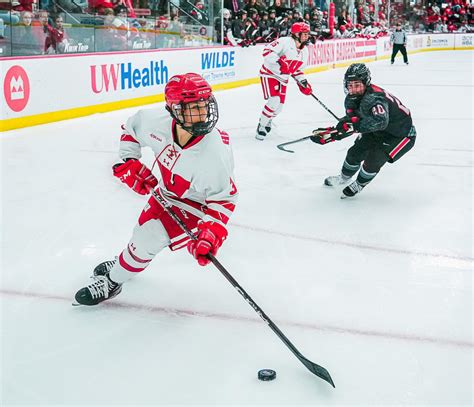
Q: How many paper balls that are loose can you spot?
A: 0